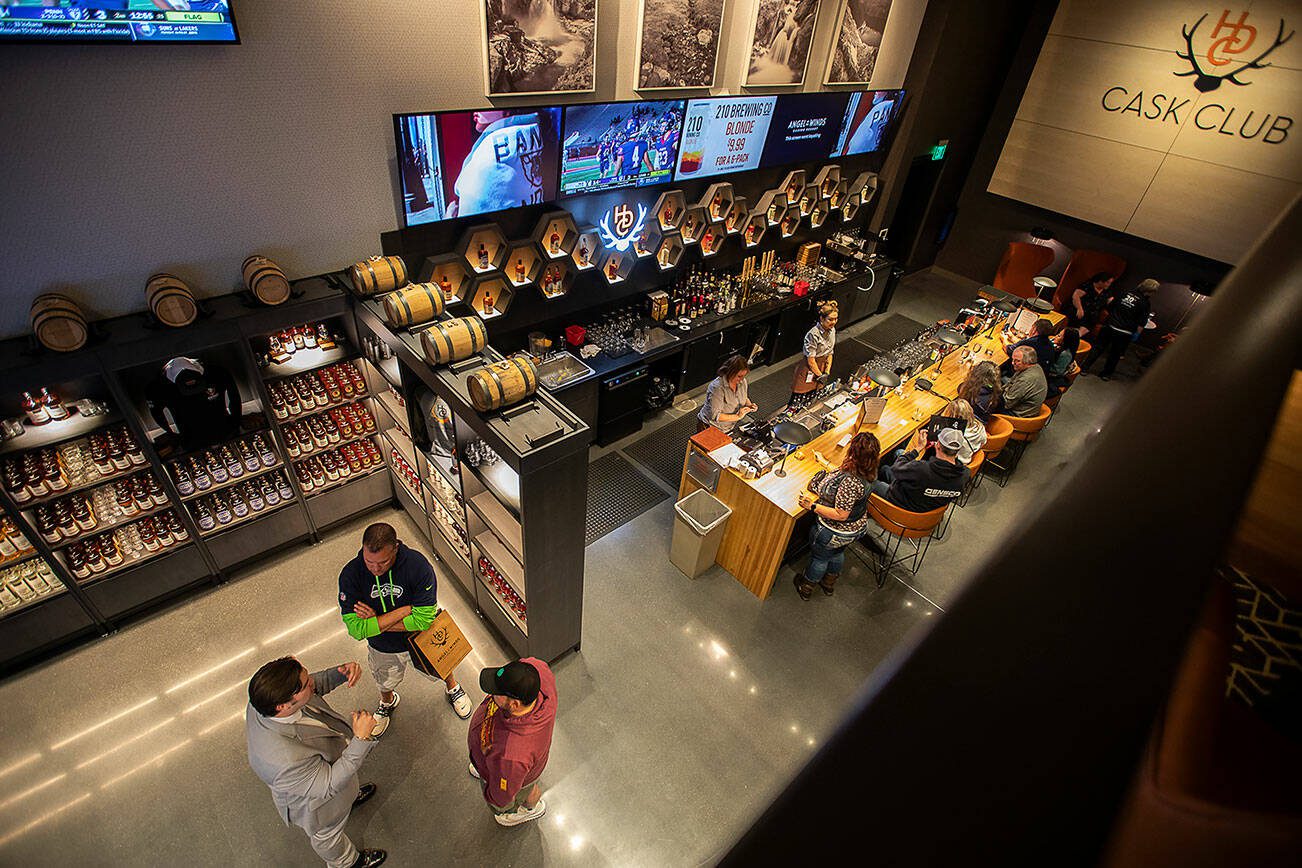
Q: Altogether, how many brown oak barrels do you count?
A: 7